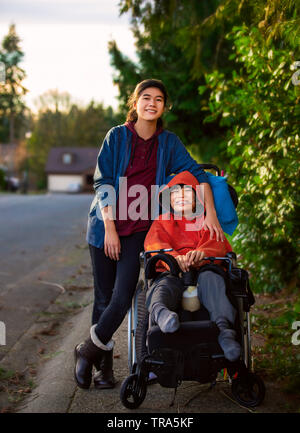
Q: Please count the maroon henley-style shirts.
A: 1